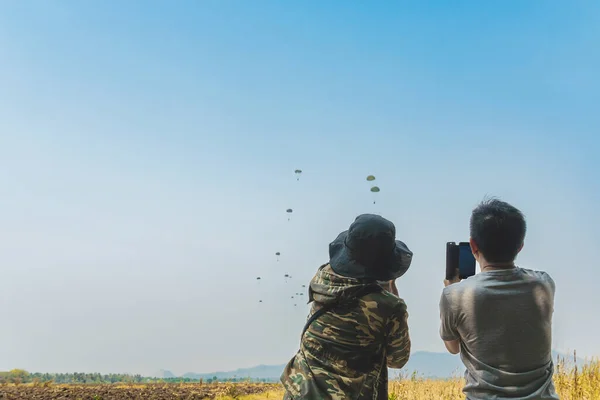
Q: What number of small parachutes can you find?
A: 14